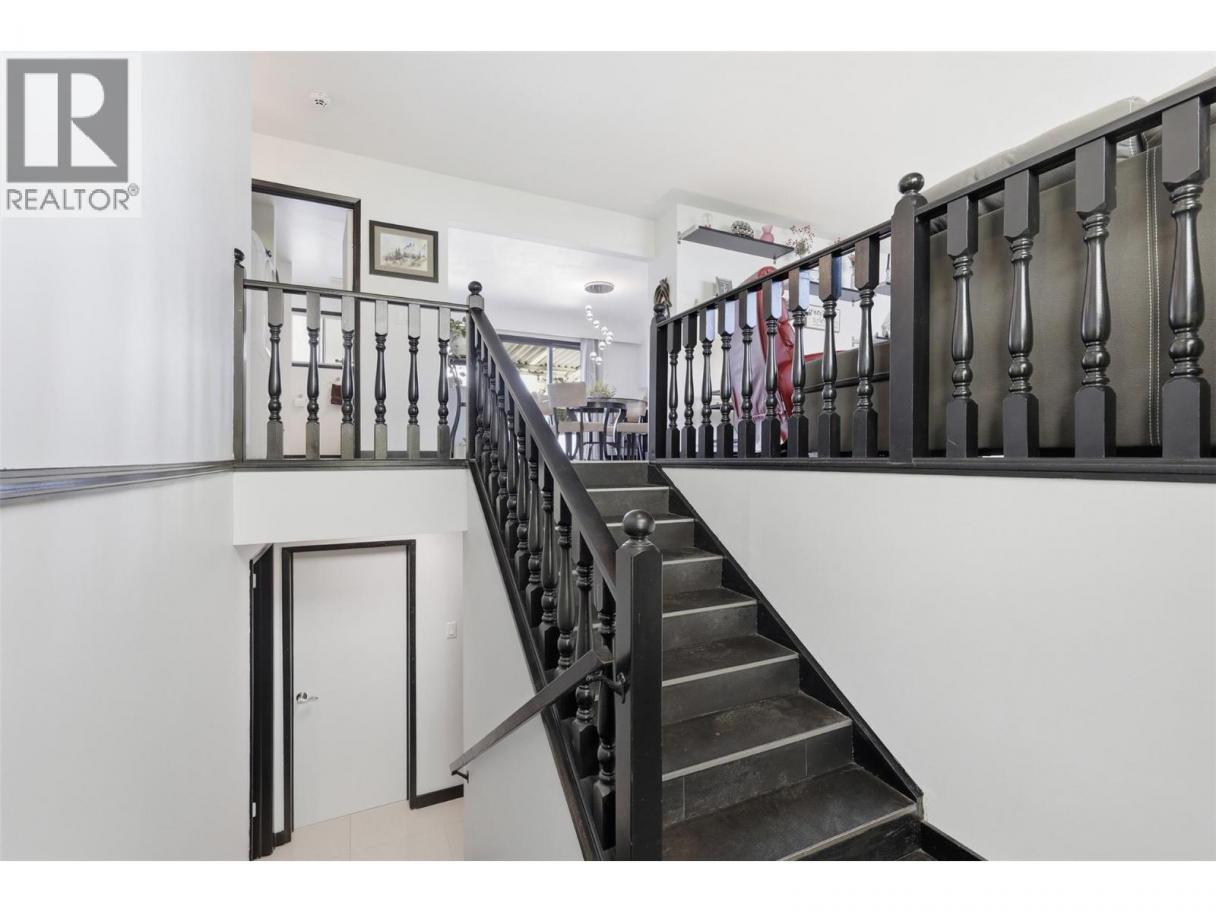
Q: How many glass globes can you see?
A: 9